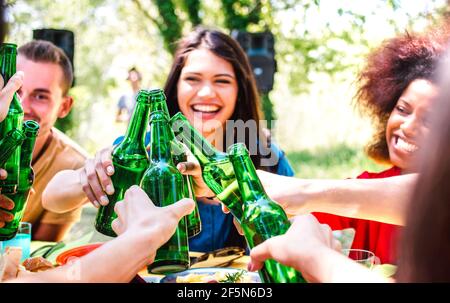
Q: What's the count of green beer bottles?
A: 8